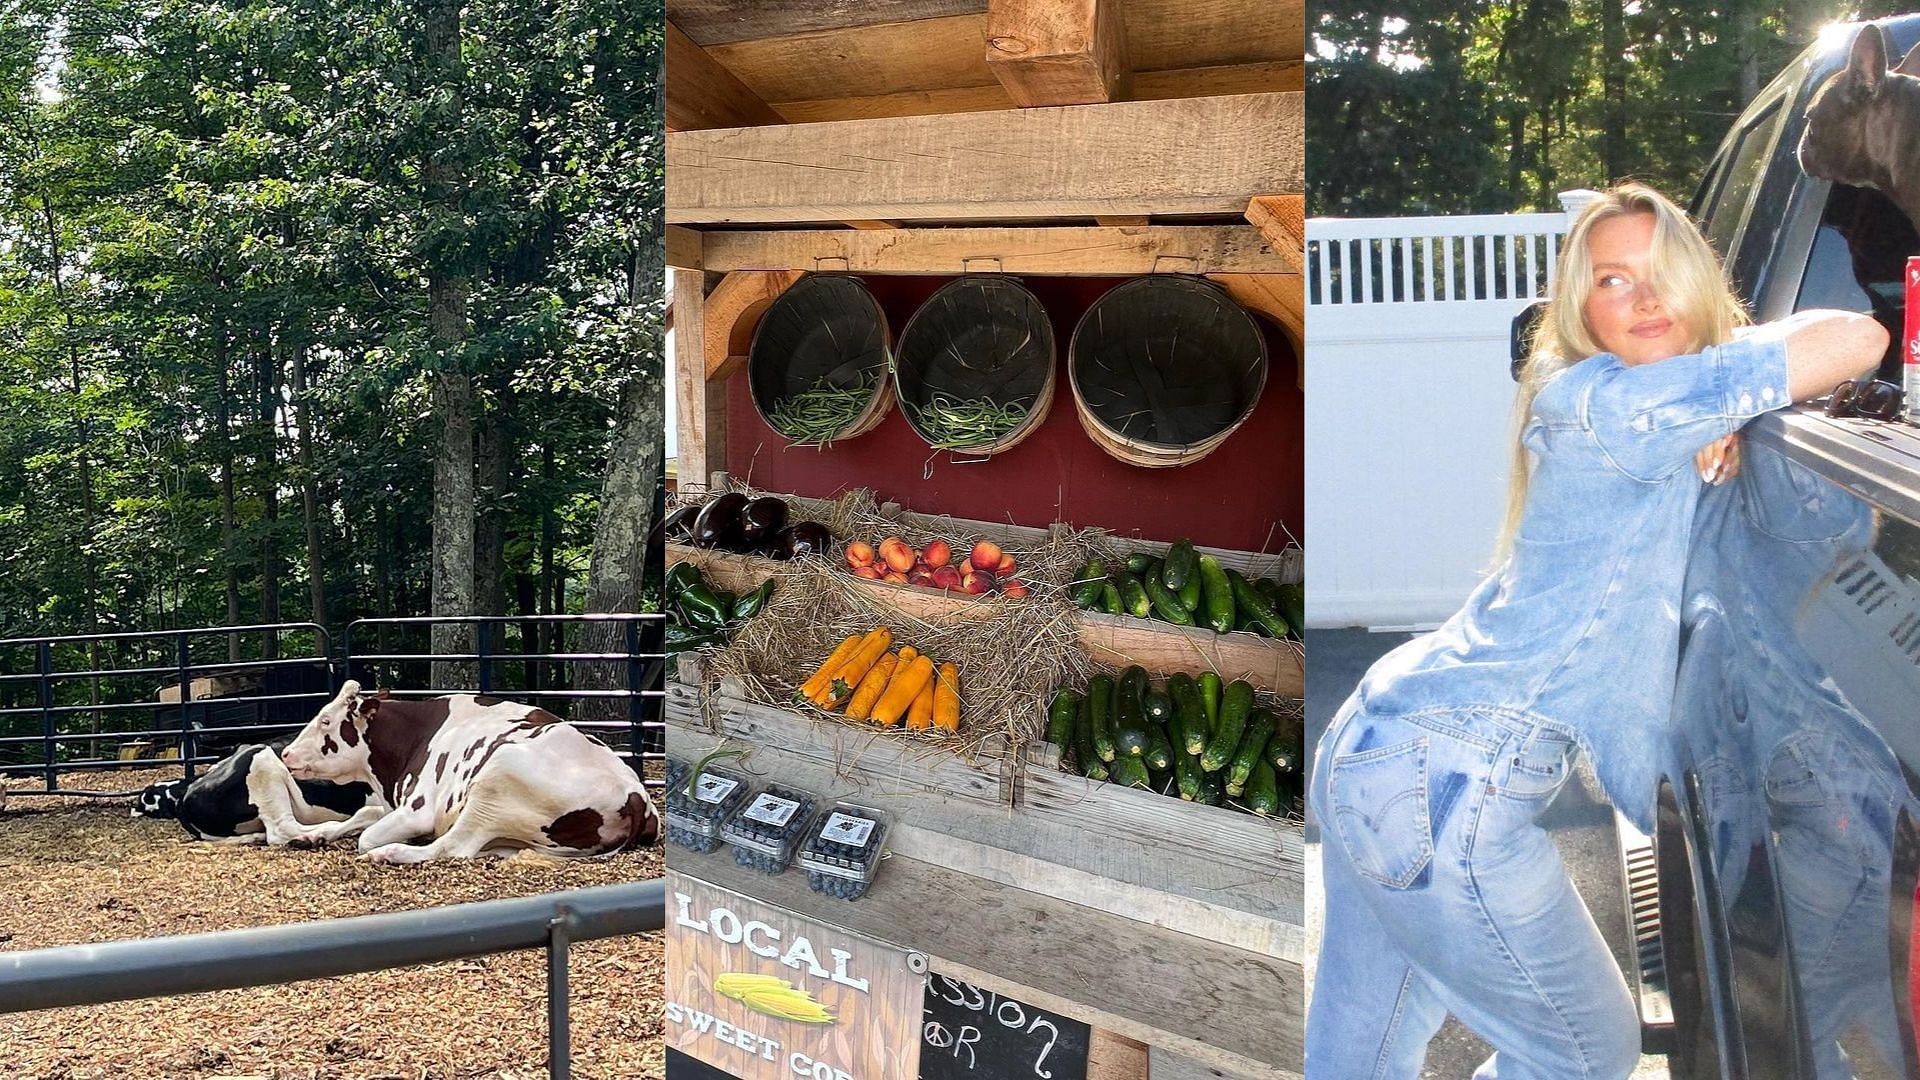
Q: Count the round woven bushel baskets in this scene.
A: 3